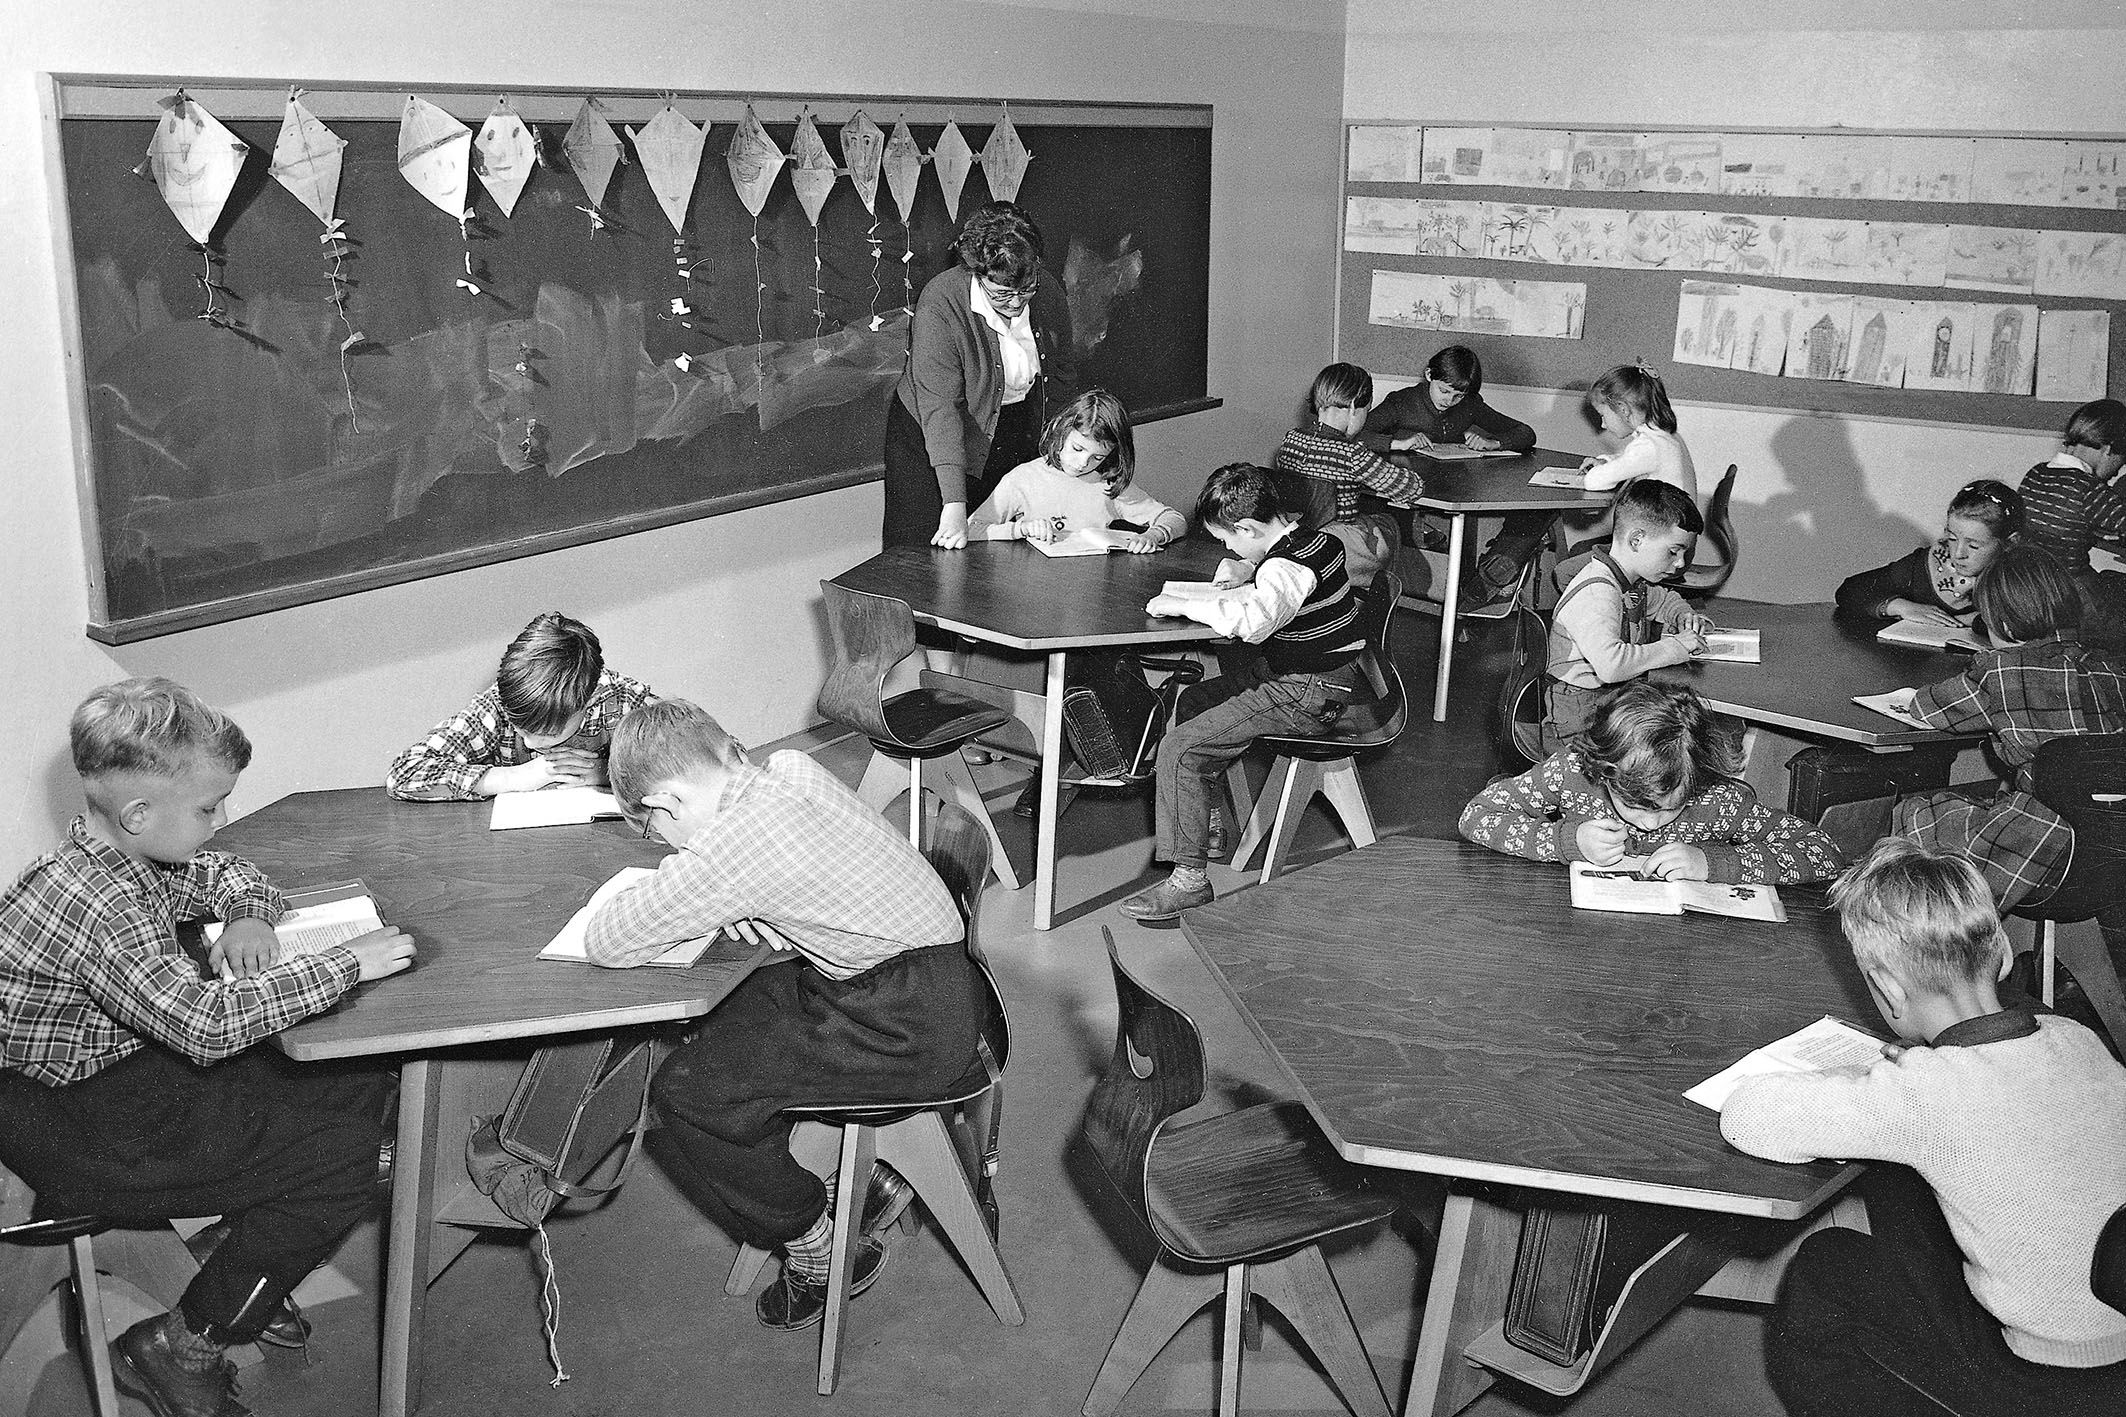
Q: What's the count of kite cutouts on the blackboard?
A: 12